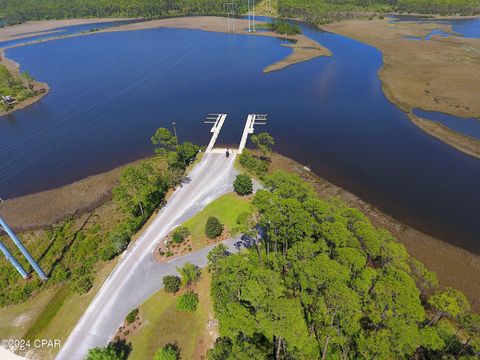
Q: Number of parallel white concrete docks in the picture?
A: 2